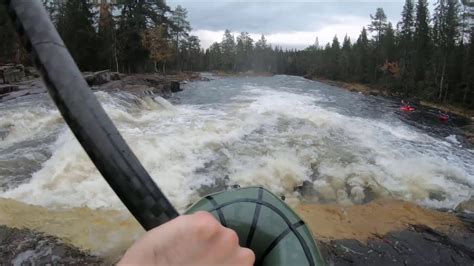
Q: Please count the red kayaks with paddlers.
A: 2